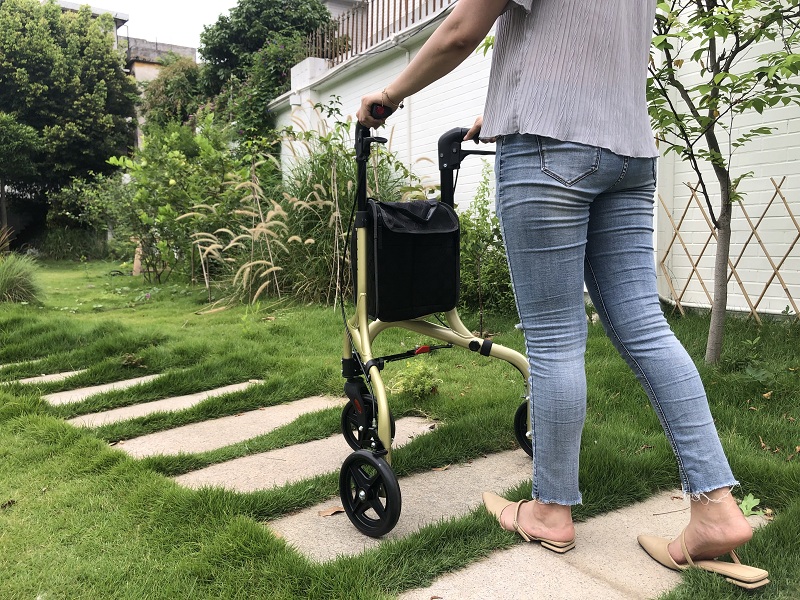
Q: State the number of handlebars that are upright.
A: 2